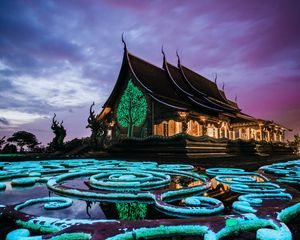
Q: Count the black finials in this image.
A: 6